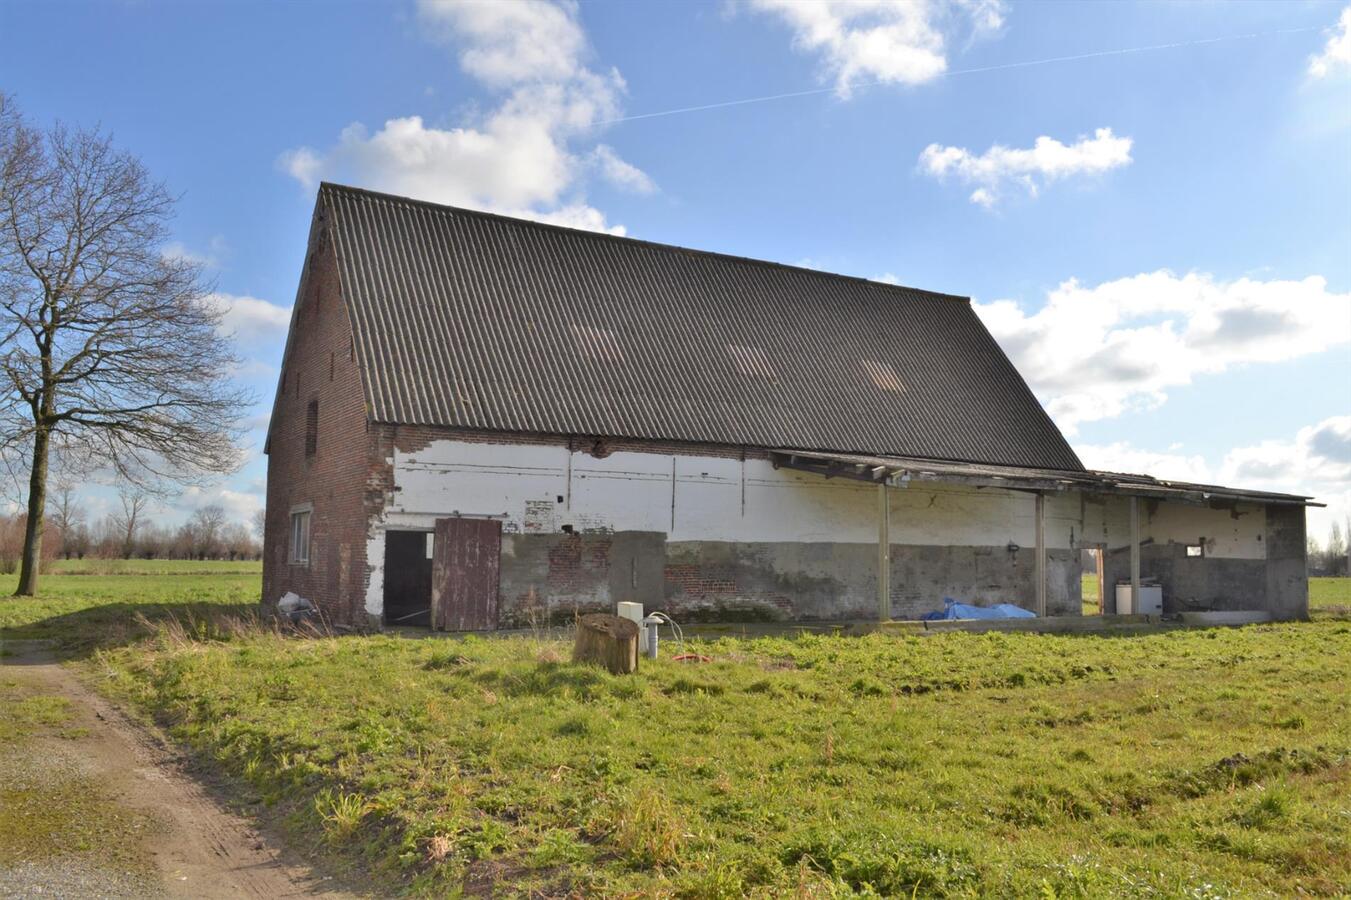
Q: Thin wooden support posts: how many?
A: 3